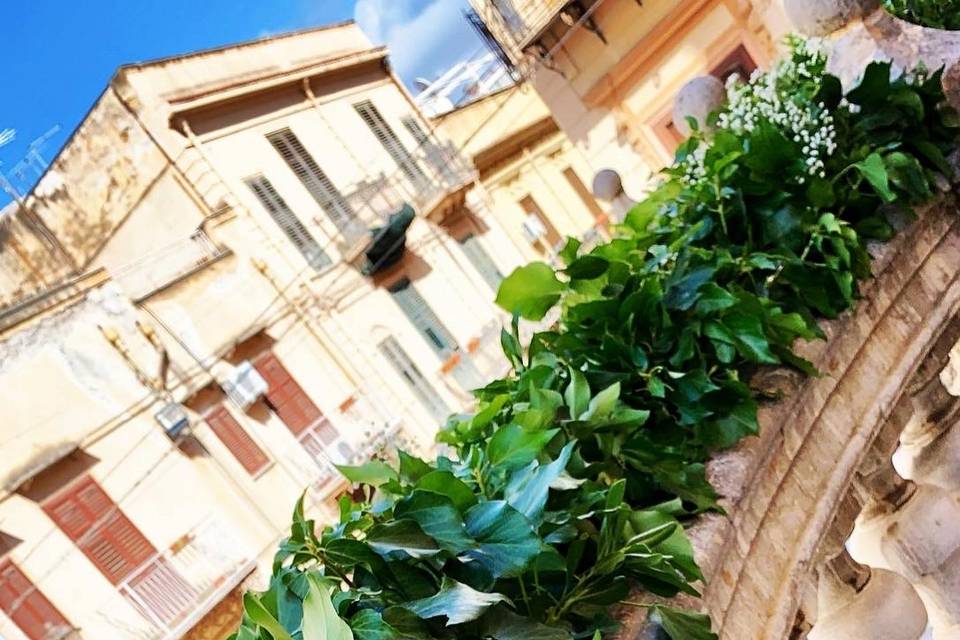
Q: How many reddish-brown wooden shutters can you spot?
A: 4